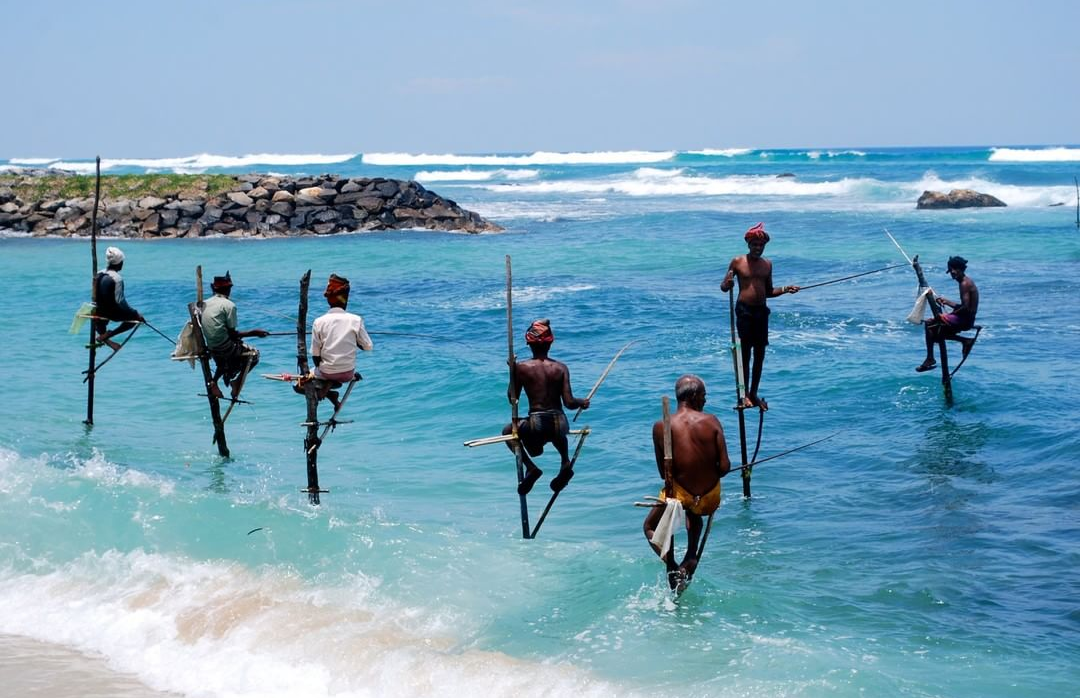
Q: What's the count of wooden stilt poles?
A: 7